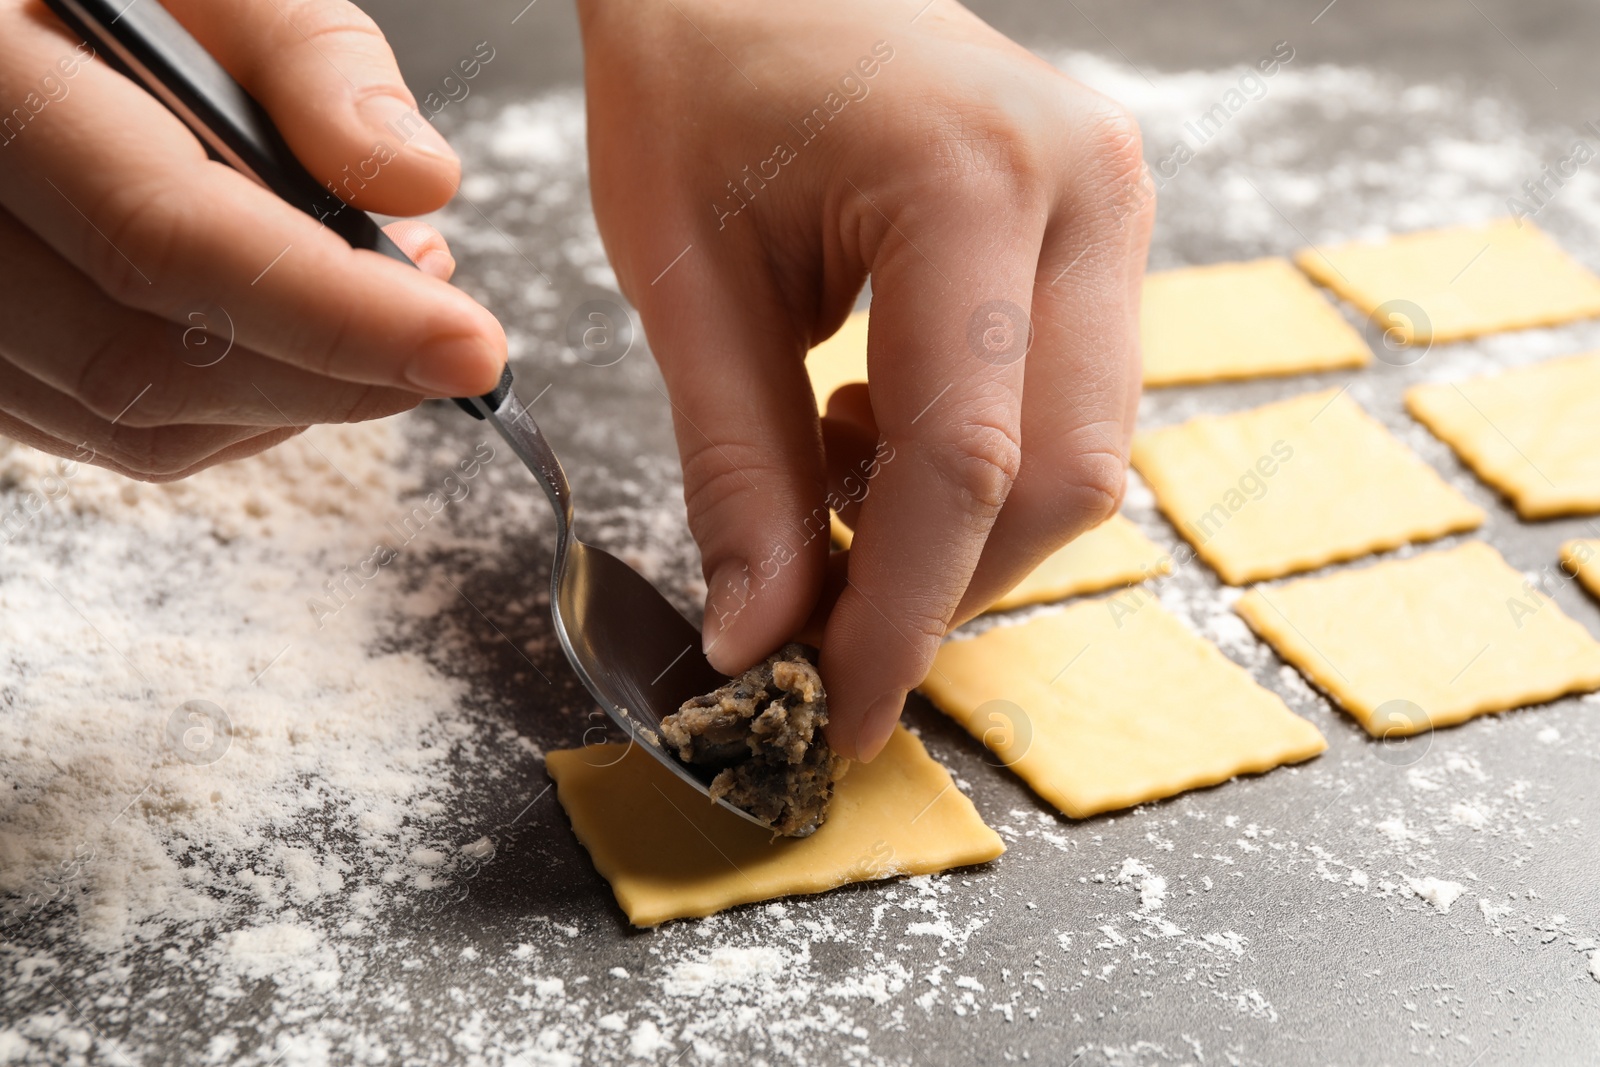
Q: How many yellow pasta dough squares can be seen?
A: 10